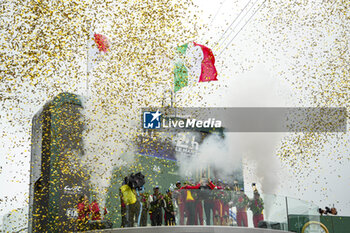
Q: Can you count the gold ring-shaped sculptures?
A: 1